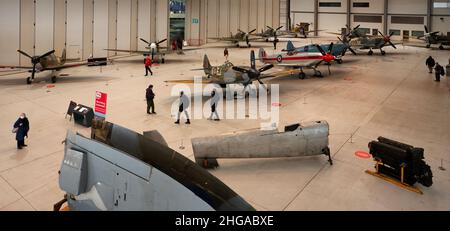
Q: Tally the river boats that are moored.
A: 0